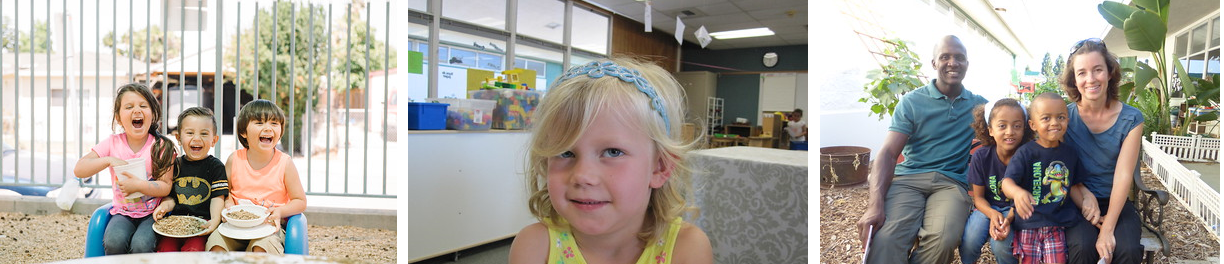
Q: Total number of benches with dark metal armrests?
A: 1